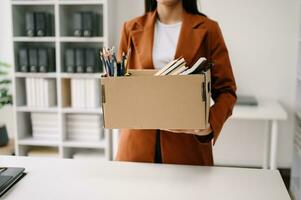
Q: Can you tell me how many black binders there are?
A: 10